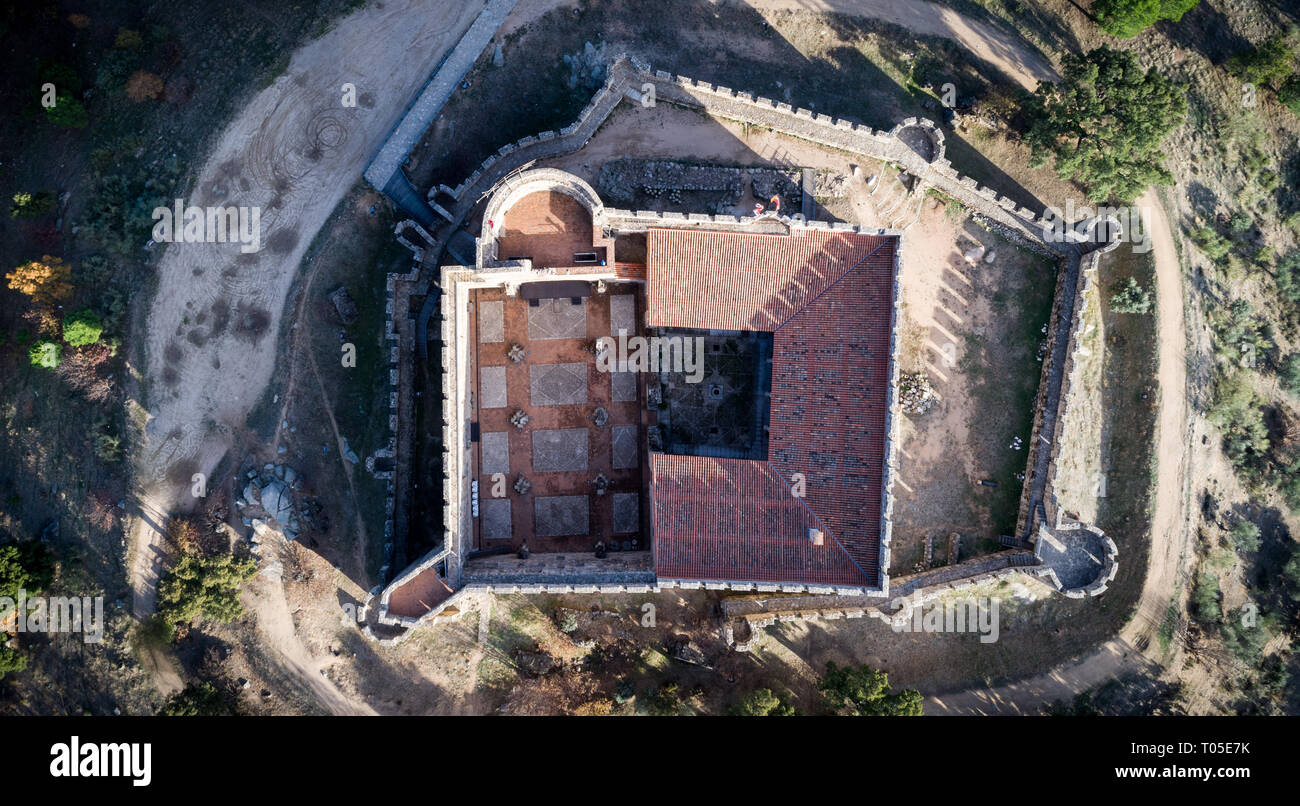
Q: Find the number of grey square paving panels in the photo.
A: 12